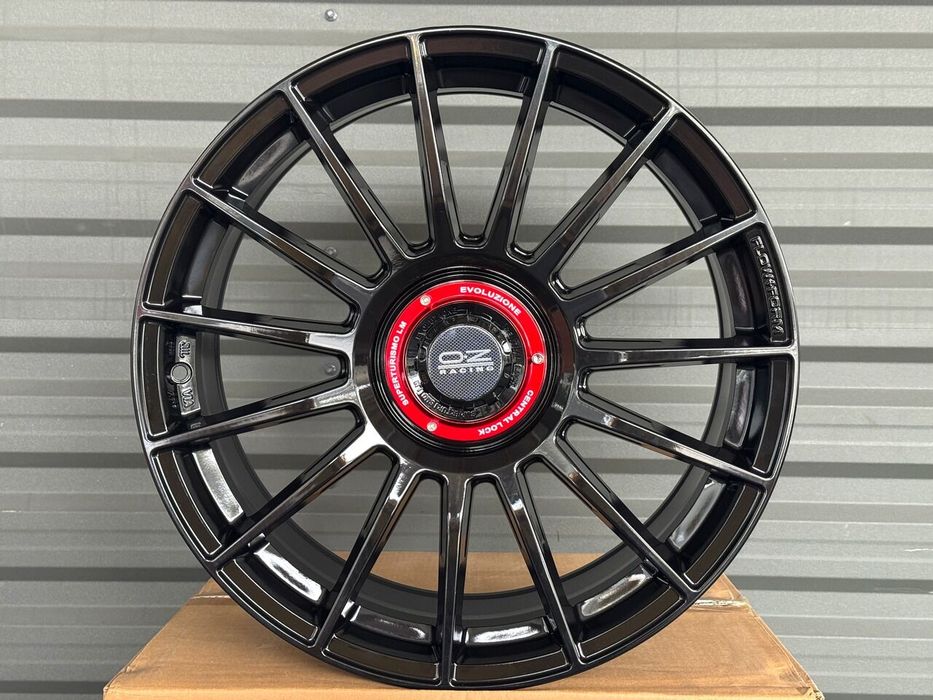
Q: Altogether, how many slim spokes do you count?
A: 15